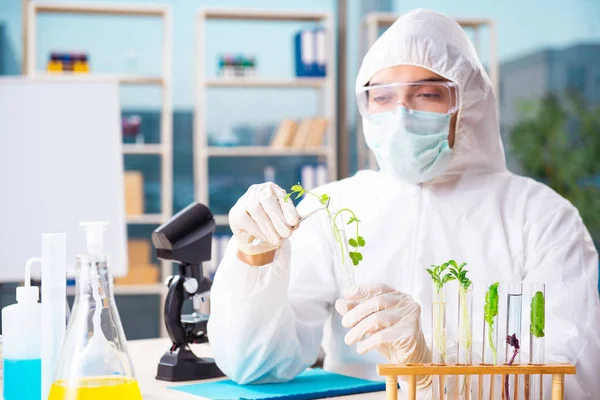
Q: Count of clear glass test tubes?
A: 6